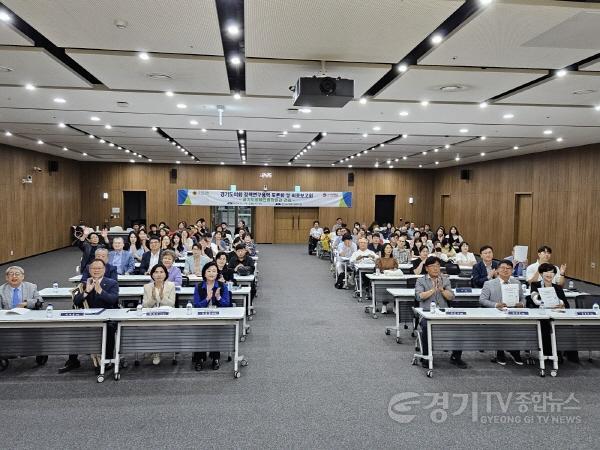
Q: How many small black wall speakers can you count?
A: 4